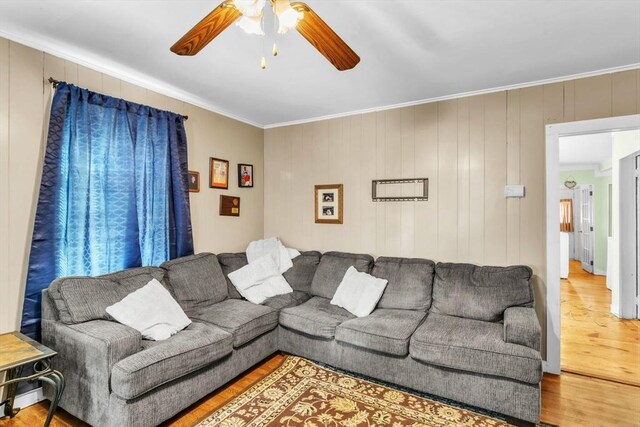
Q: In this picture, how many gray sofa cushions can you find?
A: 13